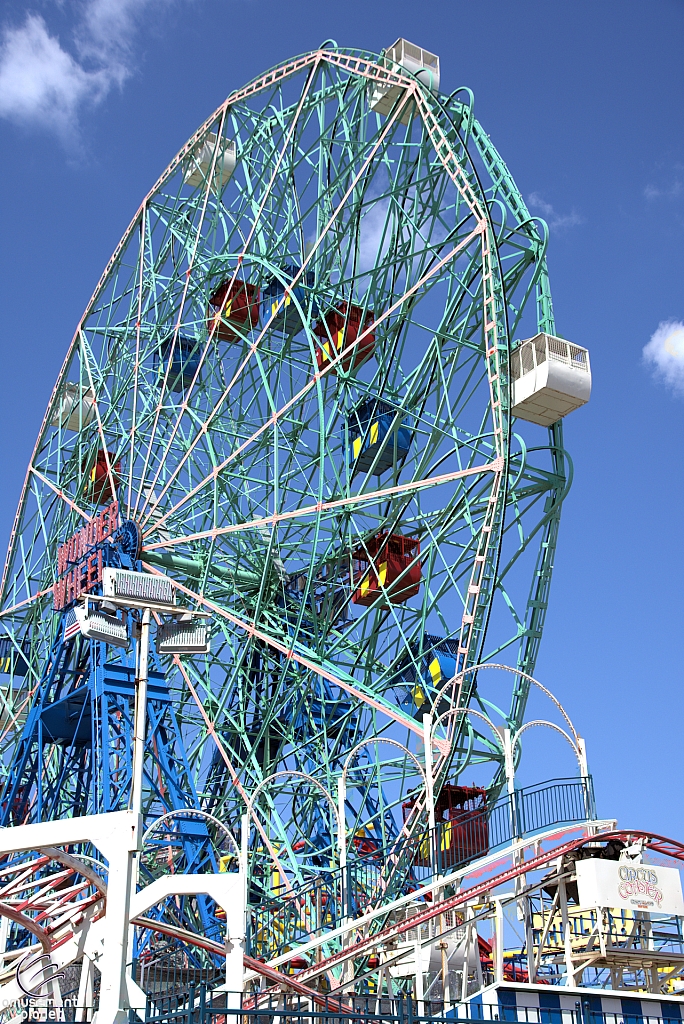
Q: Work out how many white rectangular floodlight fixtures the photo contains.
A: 3